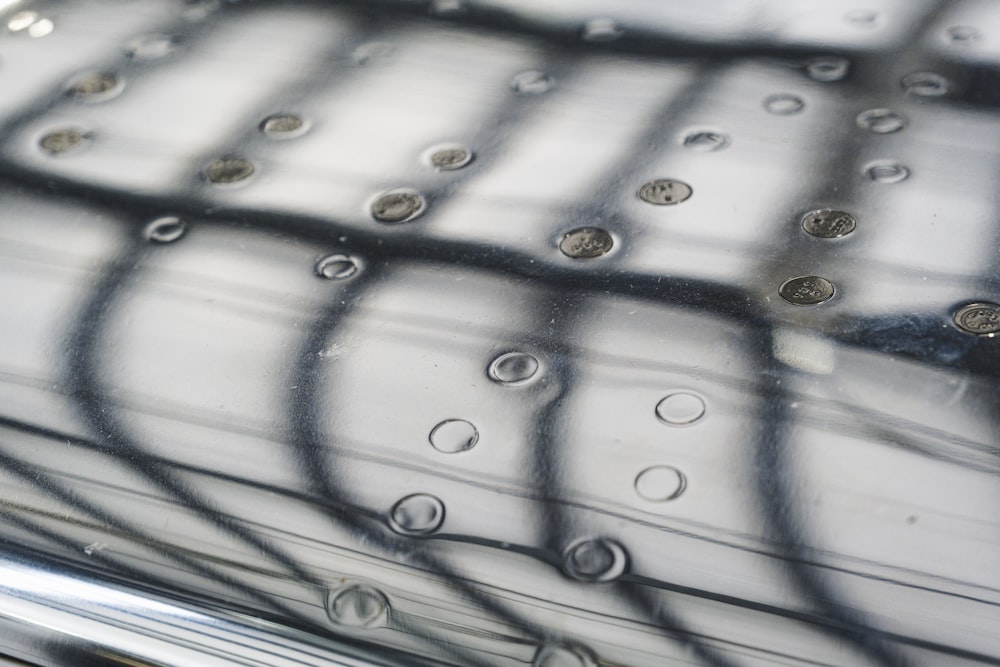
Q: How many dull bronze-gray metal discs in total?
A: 11